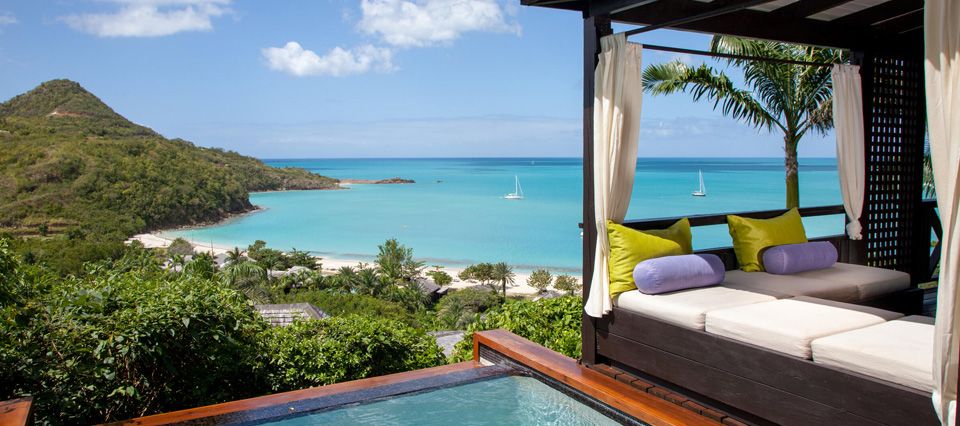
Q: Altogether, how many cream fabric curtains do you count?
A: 3